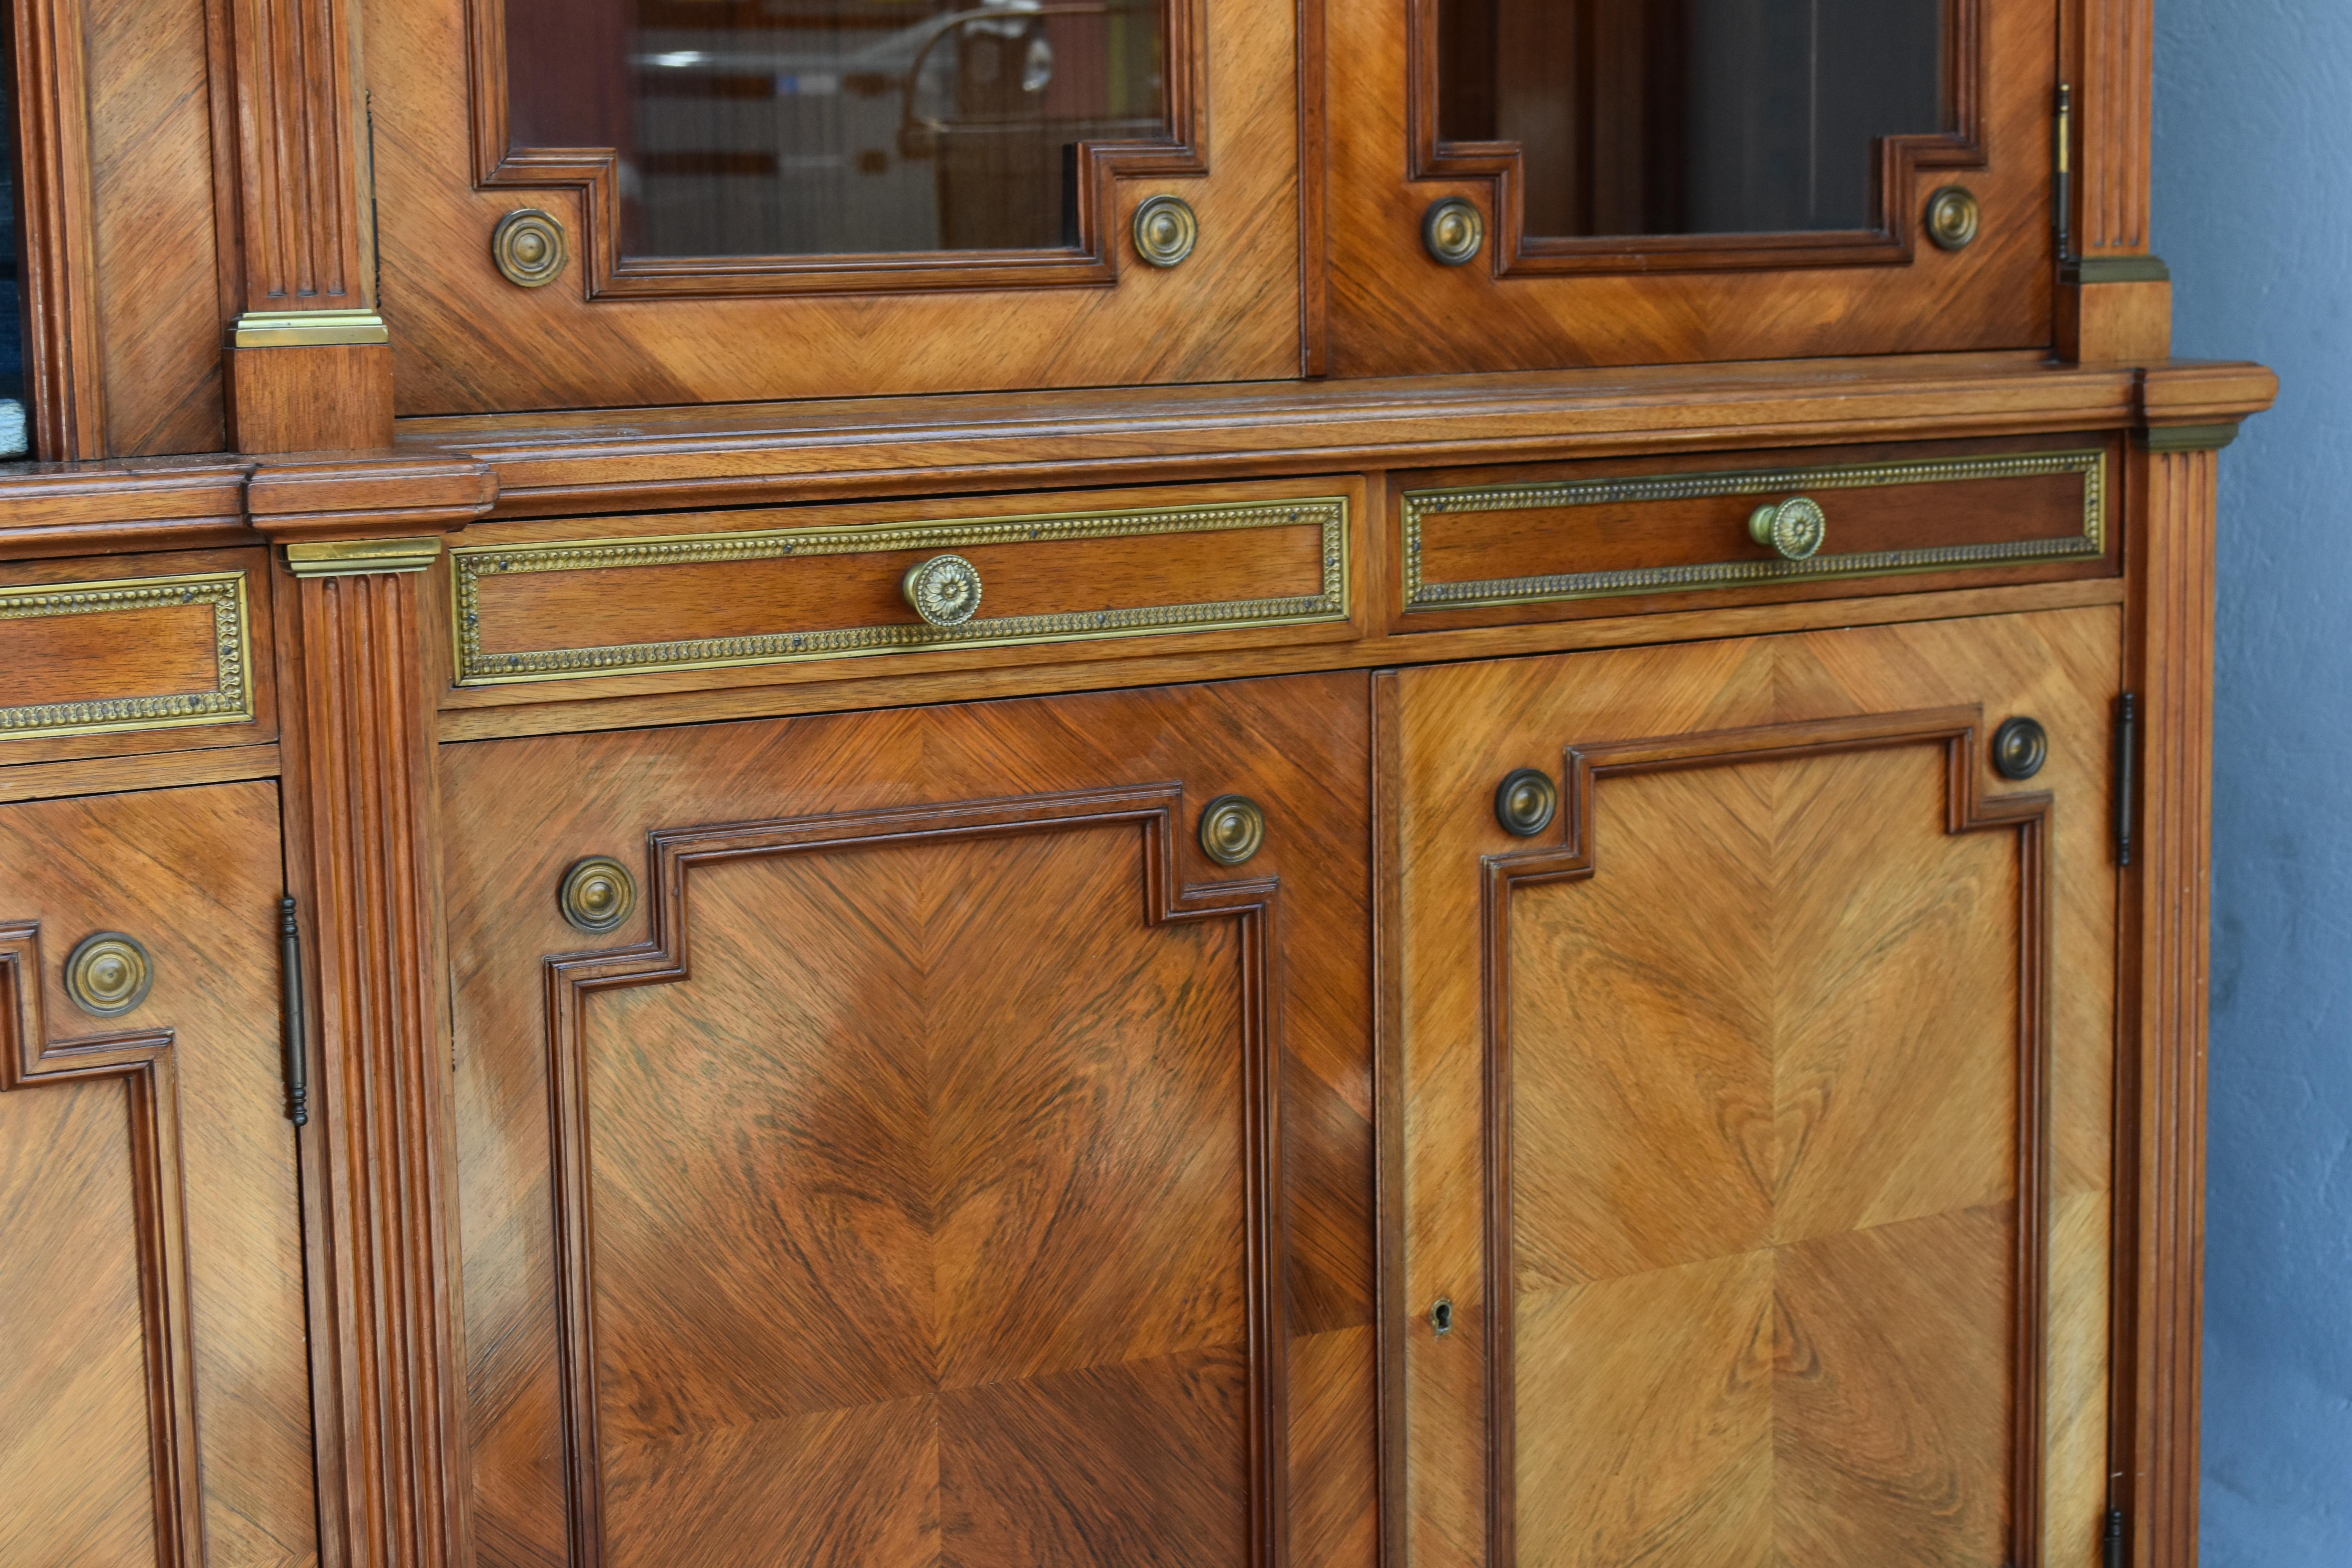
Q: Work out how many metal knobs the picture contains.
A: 11